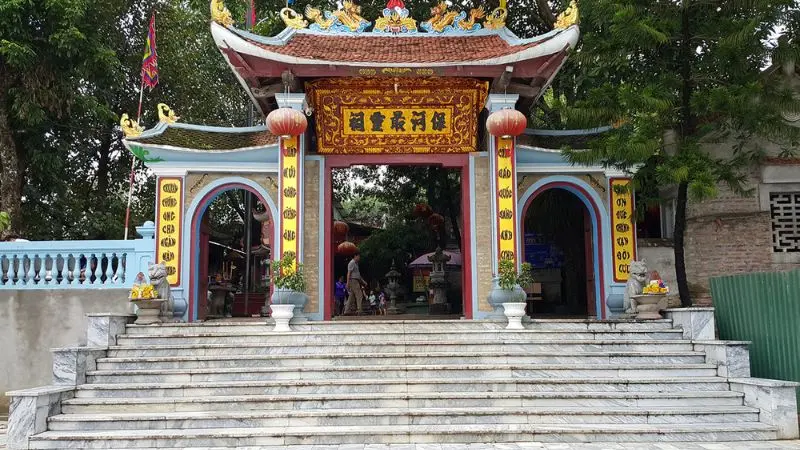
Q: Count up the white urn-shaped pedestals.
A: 2